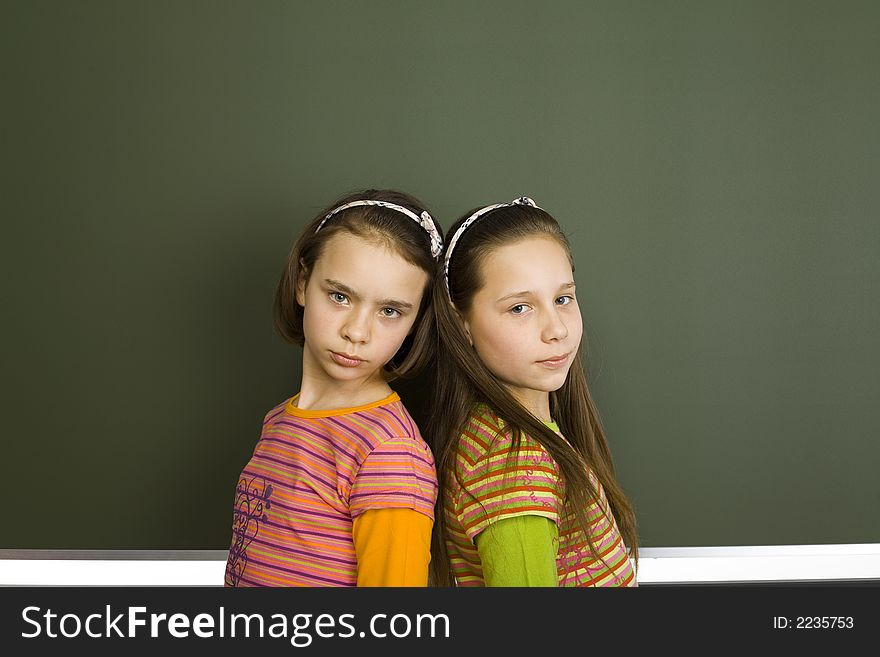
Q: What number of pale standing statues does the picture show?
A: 0